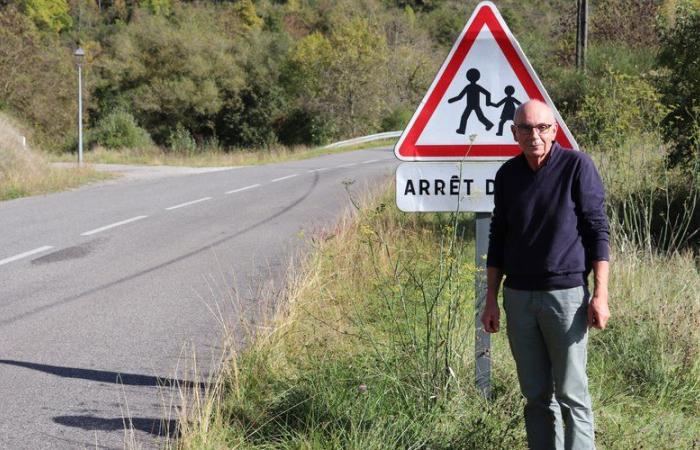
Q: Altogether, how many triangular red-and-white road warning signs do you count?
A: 1